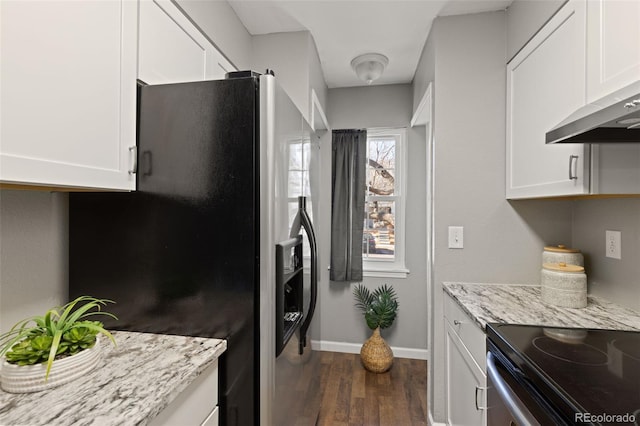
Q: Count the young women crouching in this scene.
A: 0